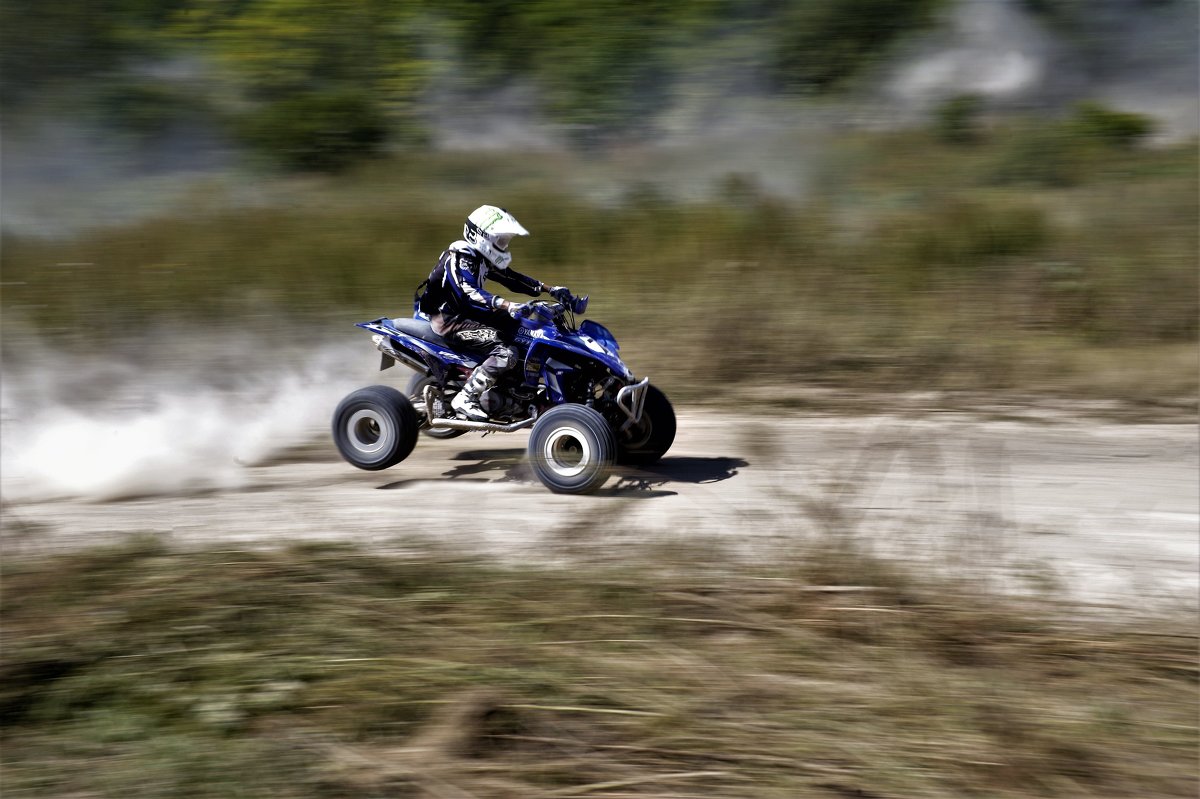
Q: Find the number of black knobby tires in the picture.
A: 4